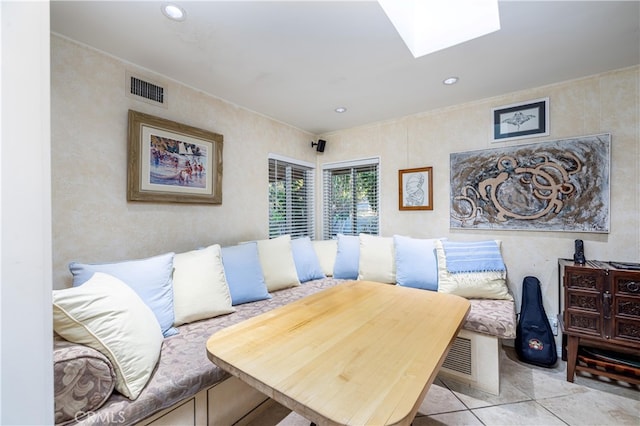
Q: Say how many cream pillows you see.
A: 6